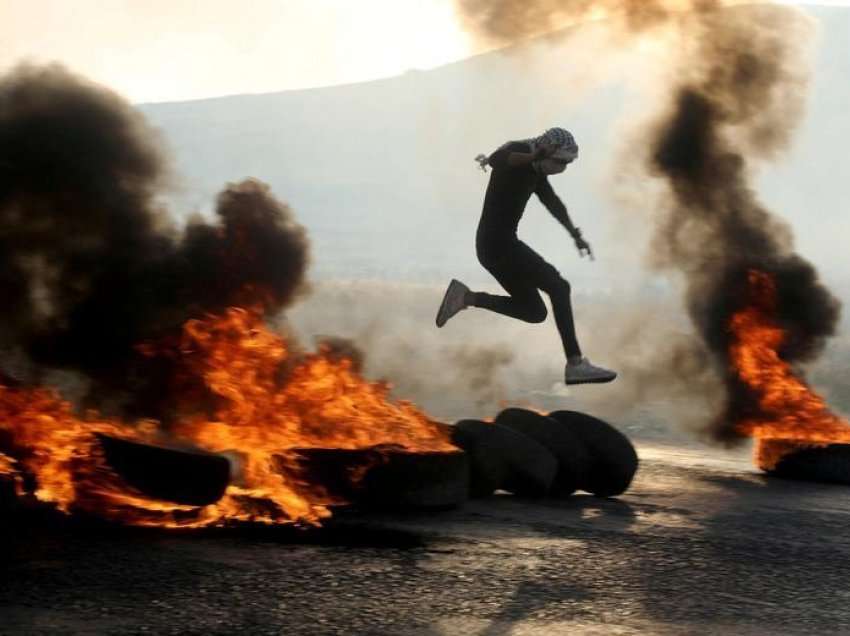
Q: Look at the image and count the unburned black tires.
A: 3